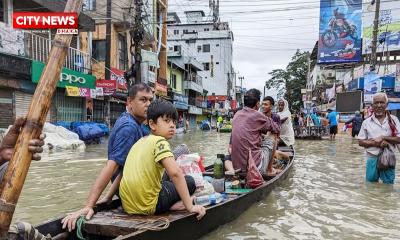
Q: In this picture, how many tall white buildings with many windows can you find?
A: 1